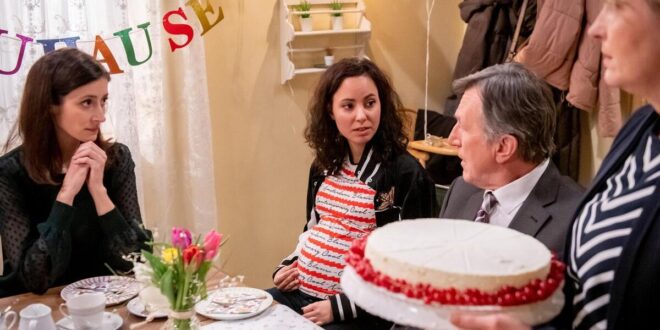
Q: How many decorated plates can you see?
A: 2